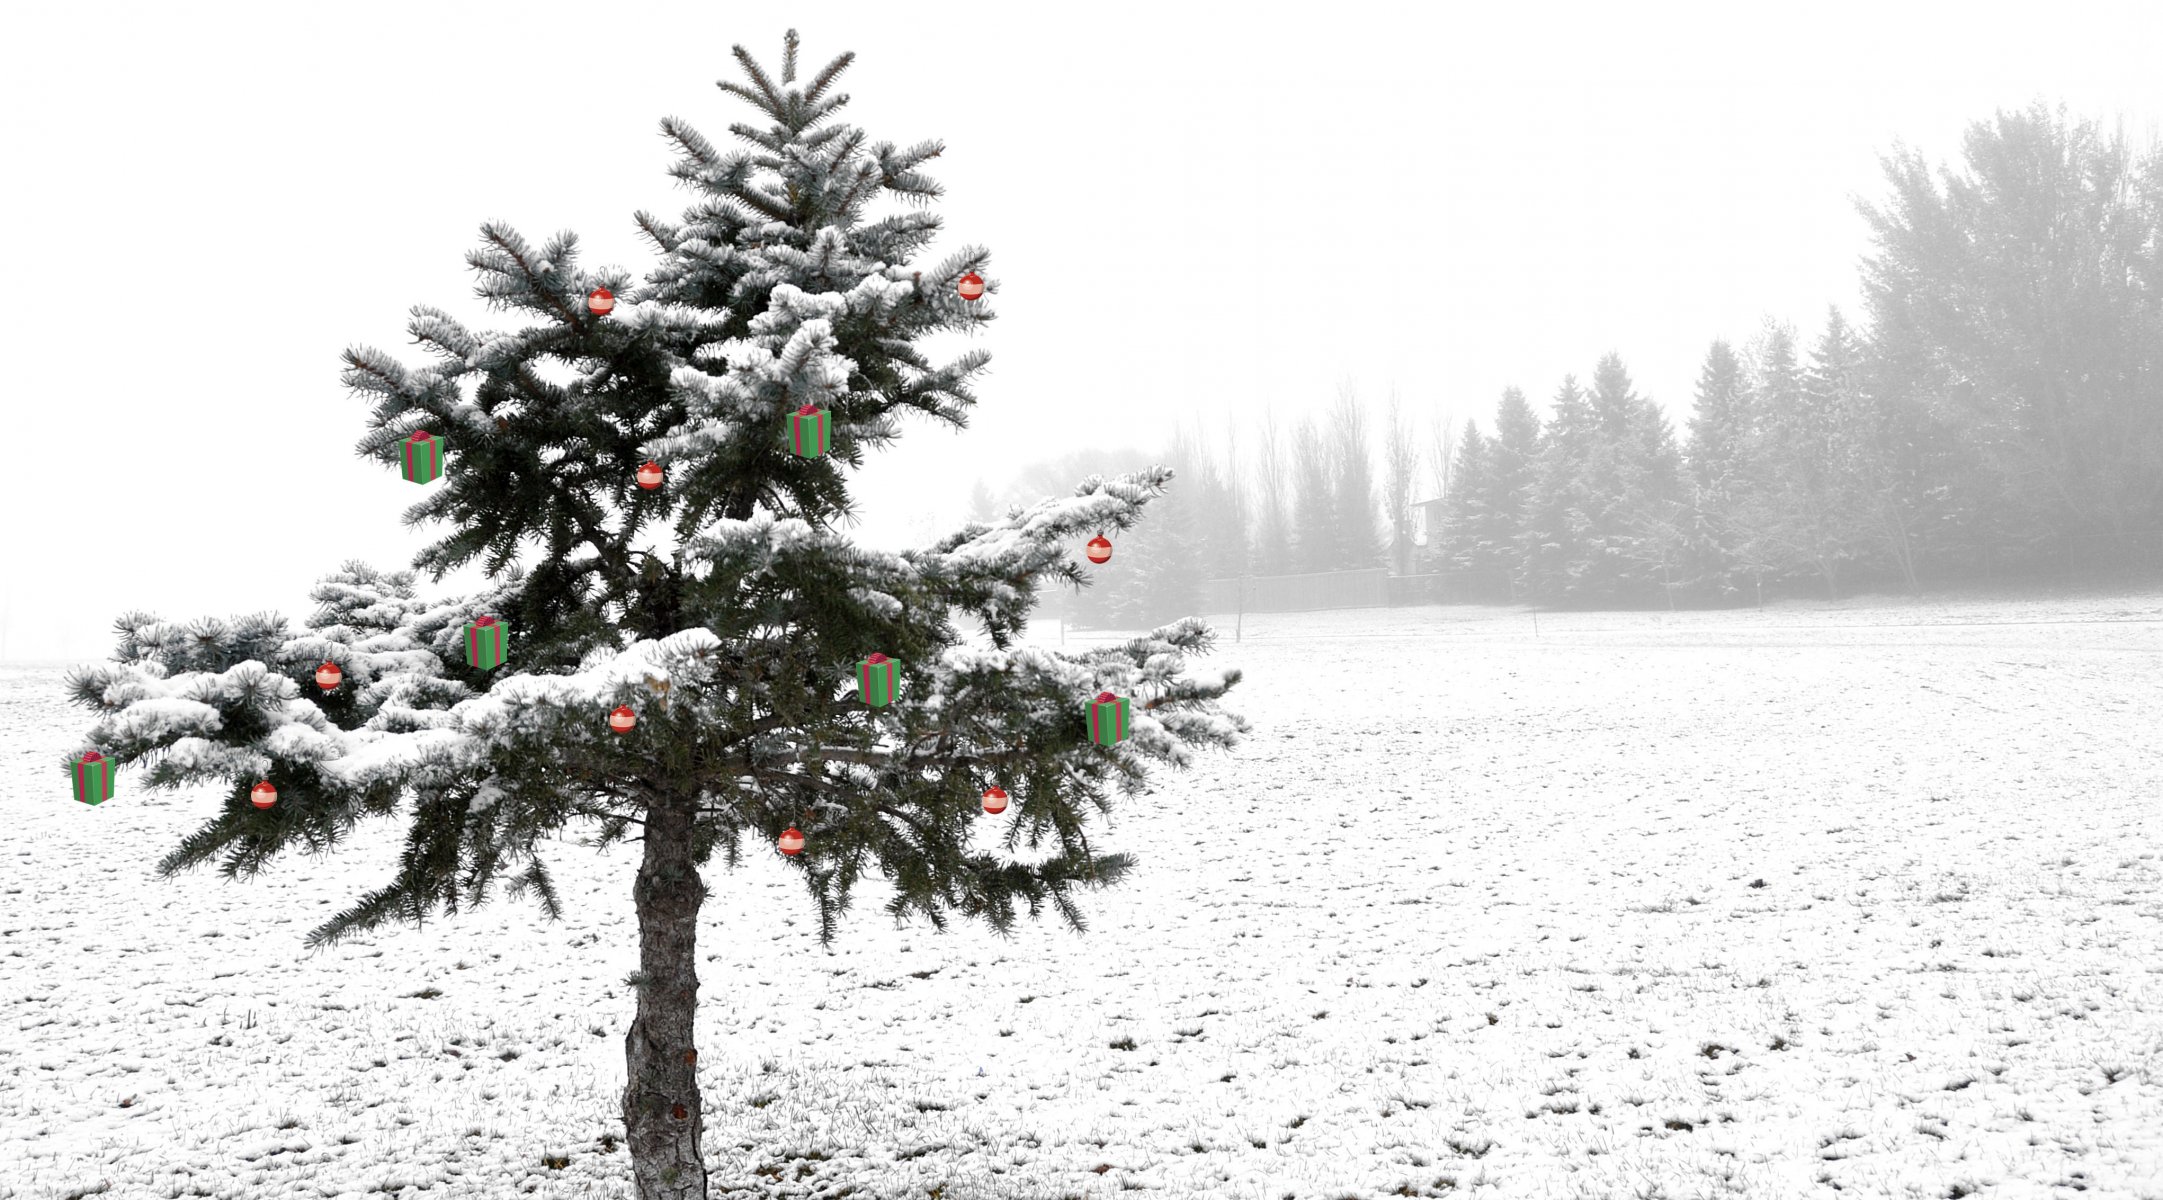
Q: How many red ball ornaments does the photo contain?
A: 9